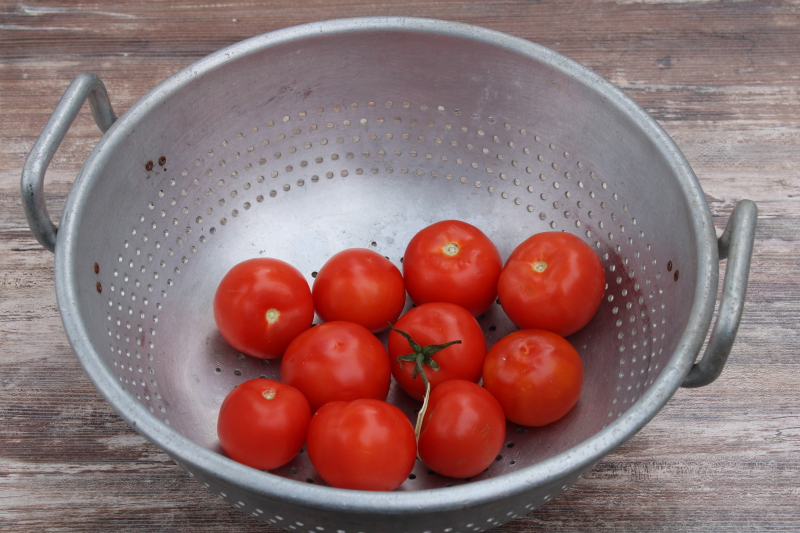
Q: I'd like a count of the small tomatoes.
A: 10